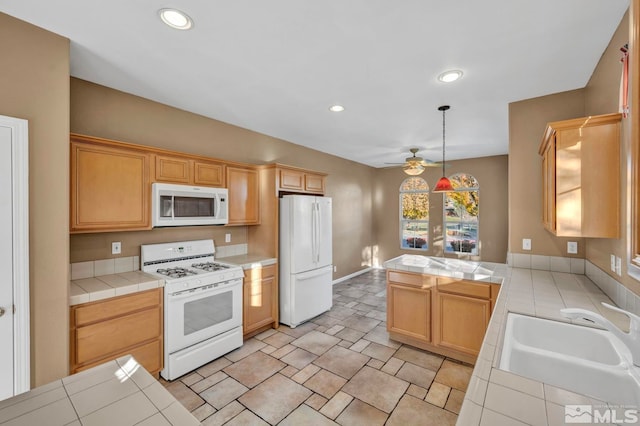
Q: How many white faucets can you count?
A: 1